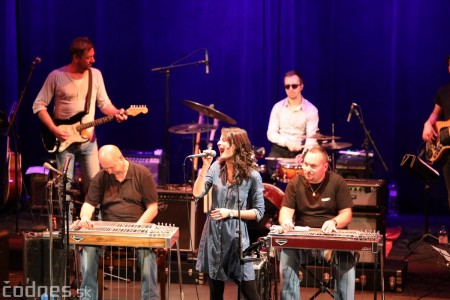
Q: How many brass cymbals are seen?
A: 4